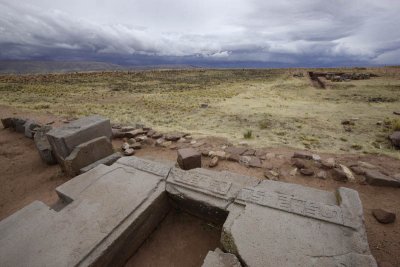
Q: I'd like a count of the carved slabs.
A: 3